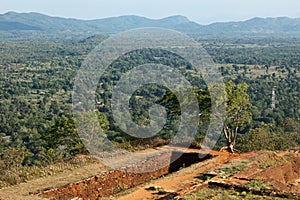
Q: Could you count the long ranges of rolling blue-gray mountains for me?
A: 1